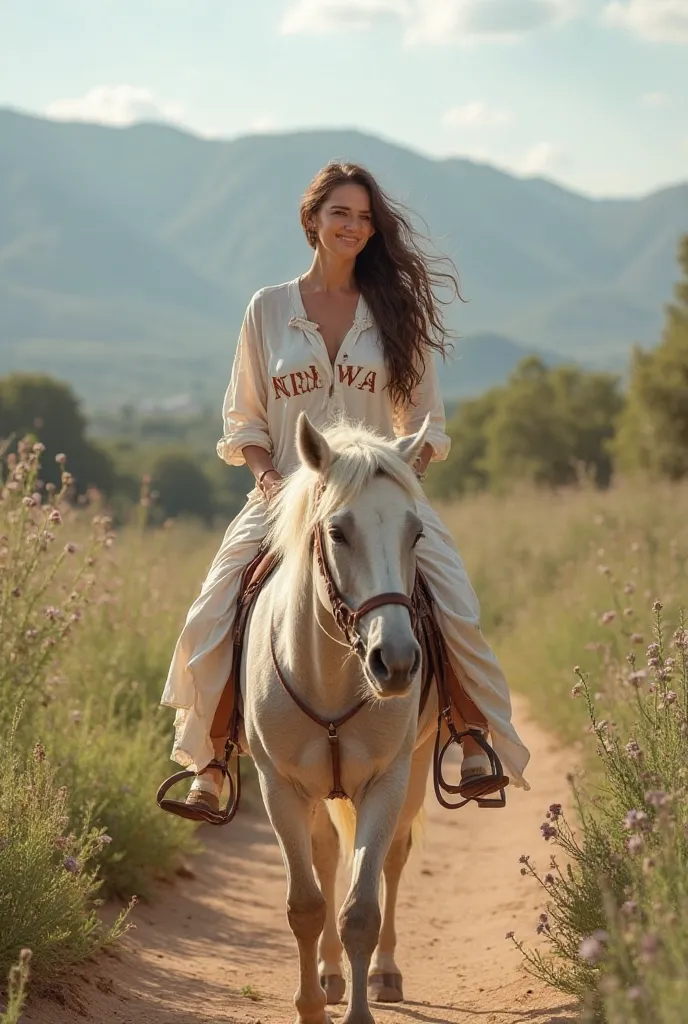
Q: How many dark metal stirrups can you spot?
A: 2